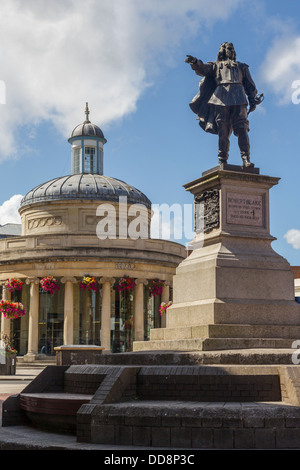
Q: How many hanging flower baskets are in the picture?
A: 7